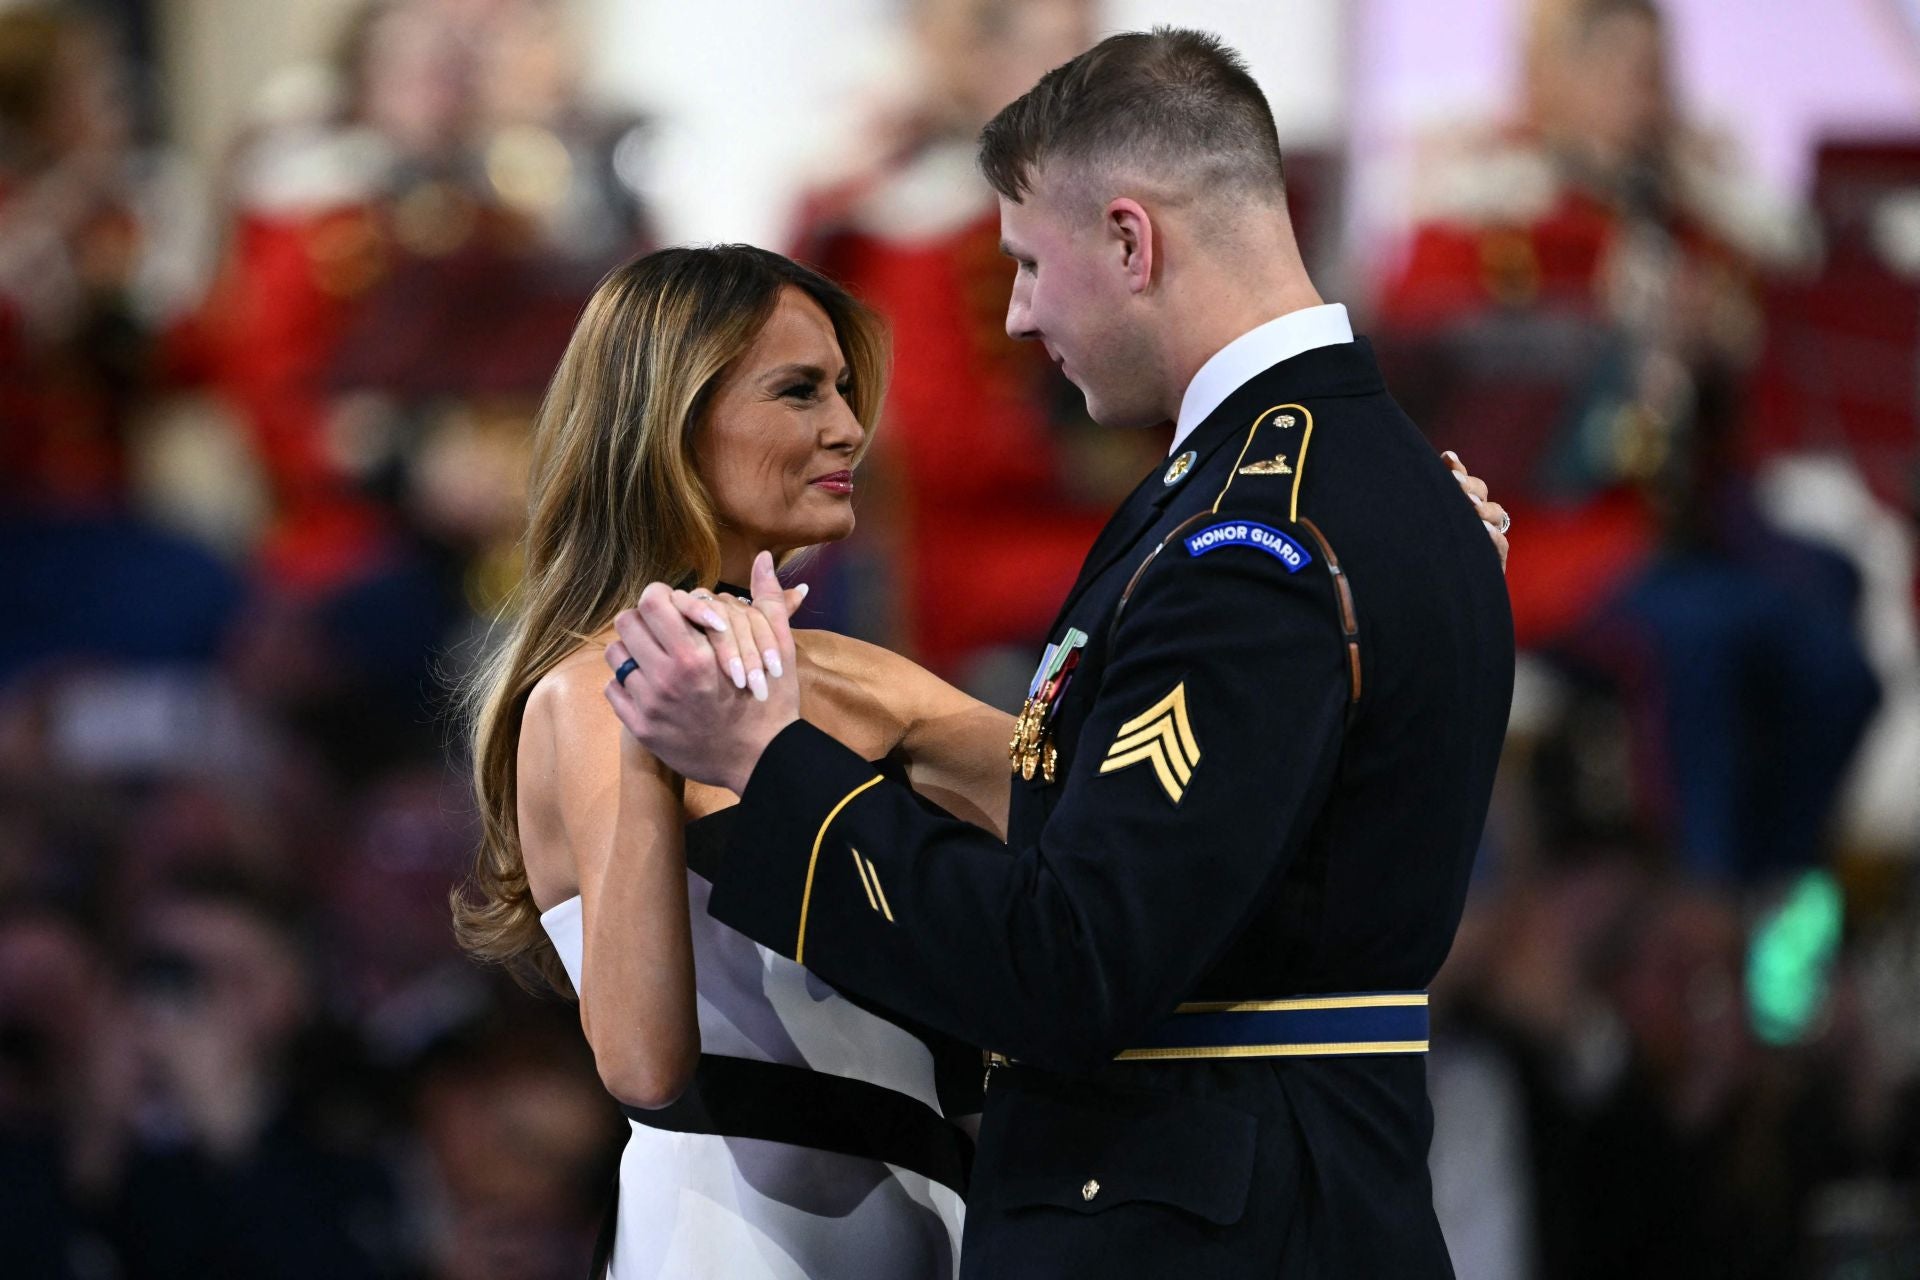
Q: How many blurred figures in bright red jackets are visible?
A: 4